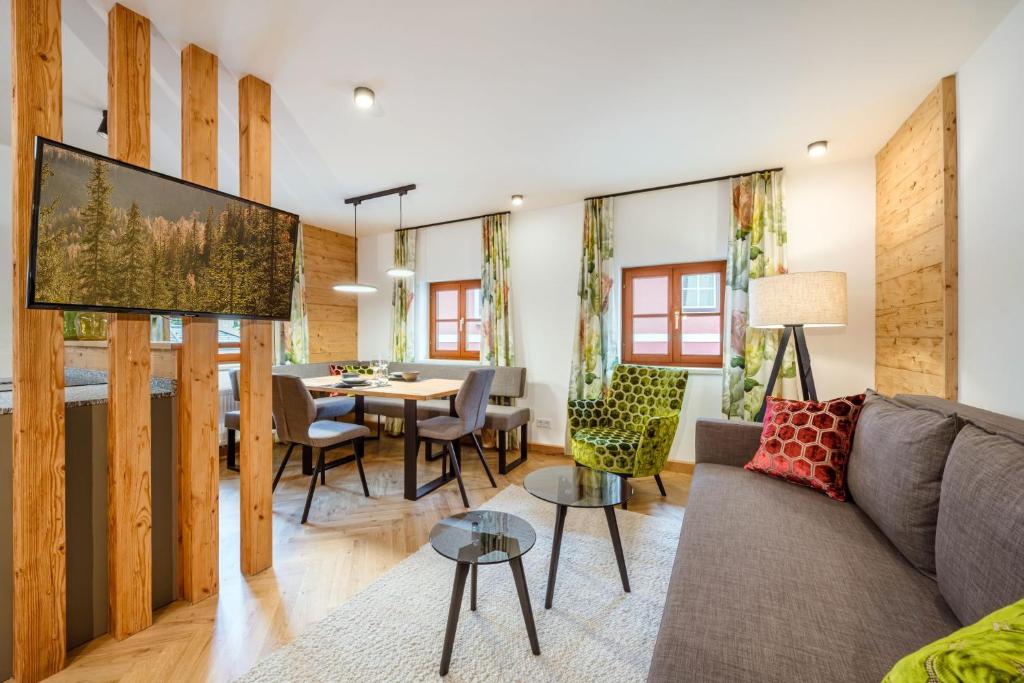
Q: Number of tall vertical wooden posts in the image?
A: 4